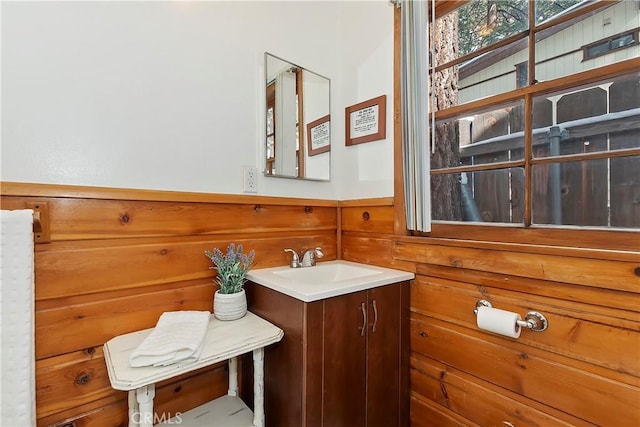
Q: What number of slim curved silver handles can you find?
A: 2